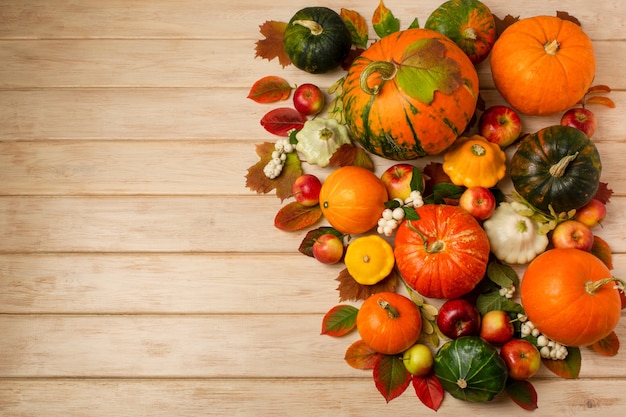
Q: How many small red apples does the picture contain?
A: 12